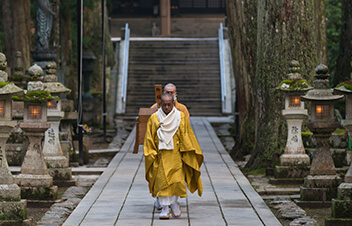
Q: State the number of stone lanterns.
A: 6